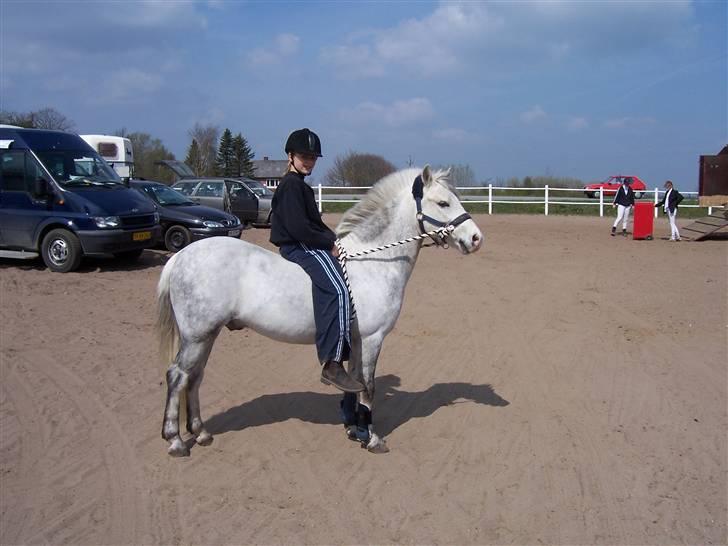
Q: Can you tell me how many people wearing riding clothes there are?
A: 2